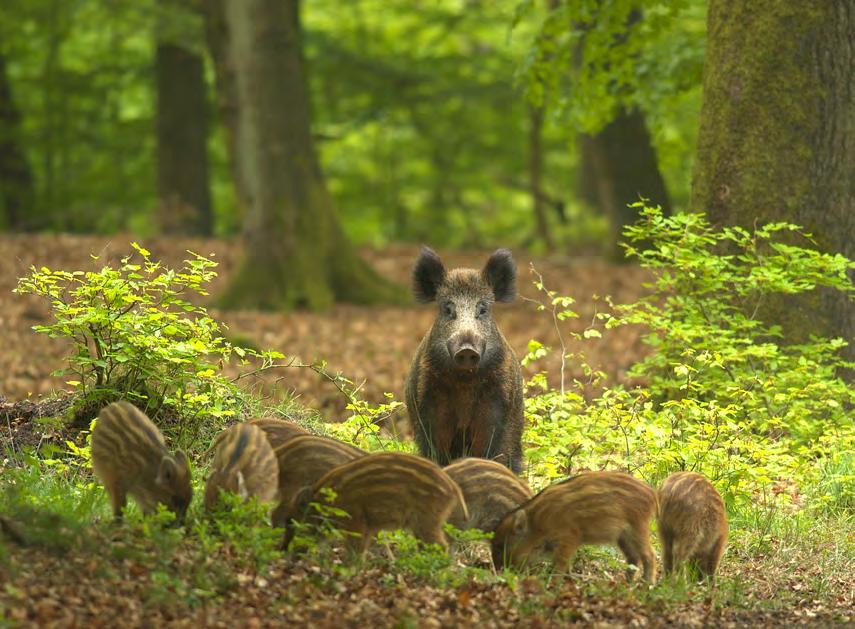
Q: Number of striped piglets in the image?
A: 8